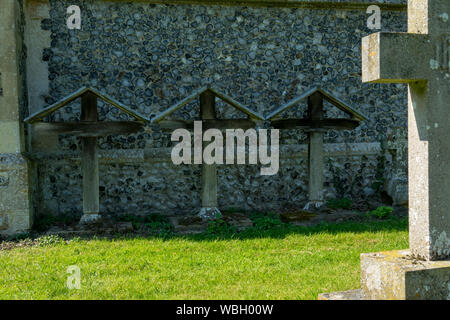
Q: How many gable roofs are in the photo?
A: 3